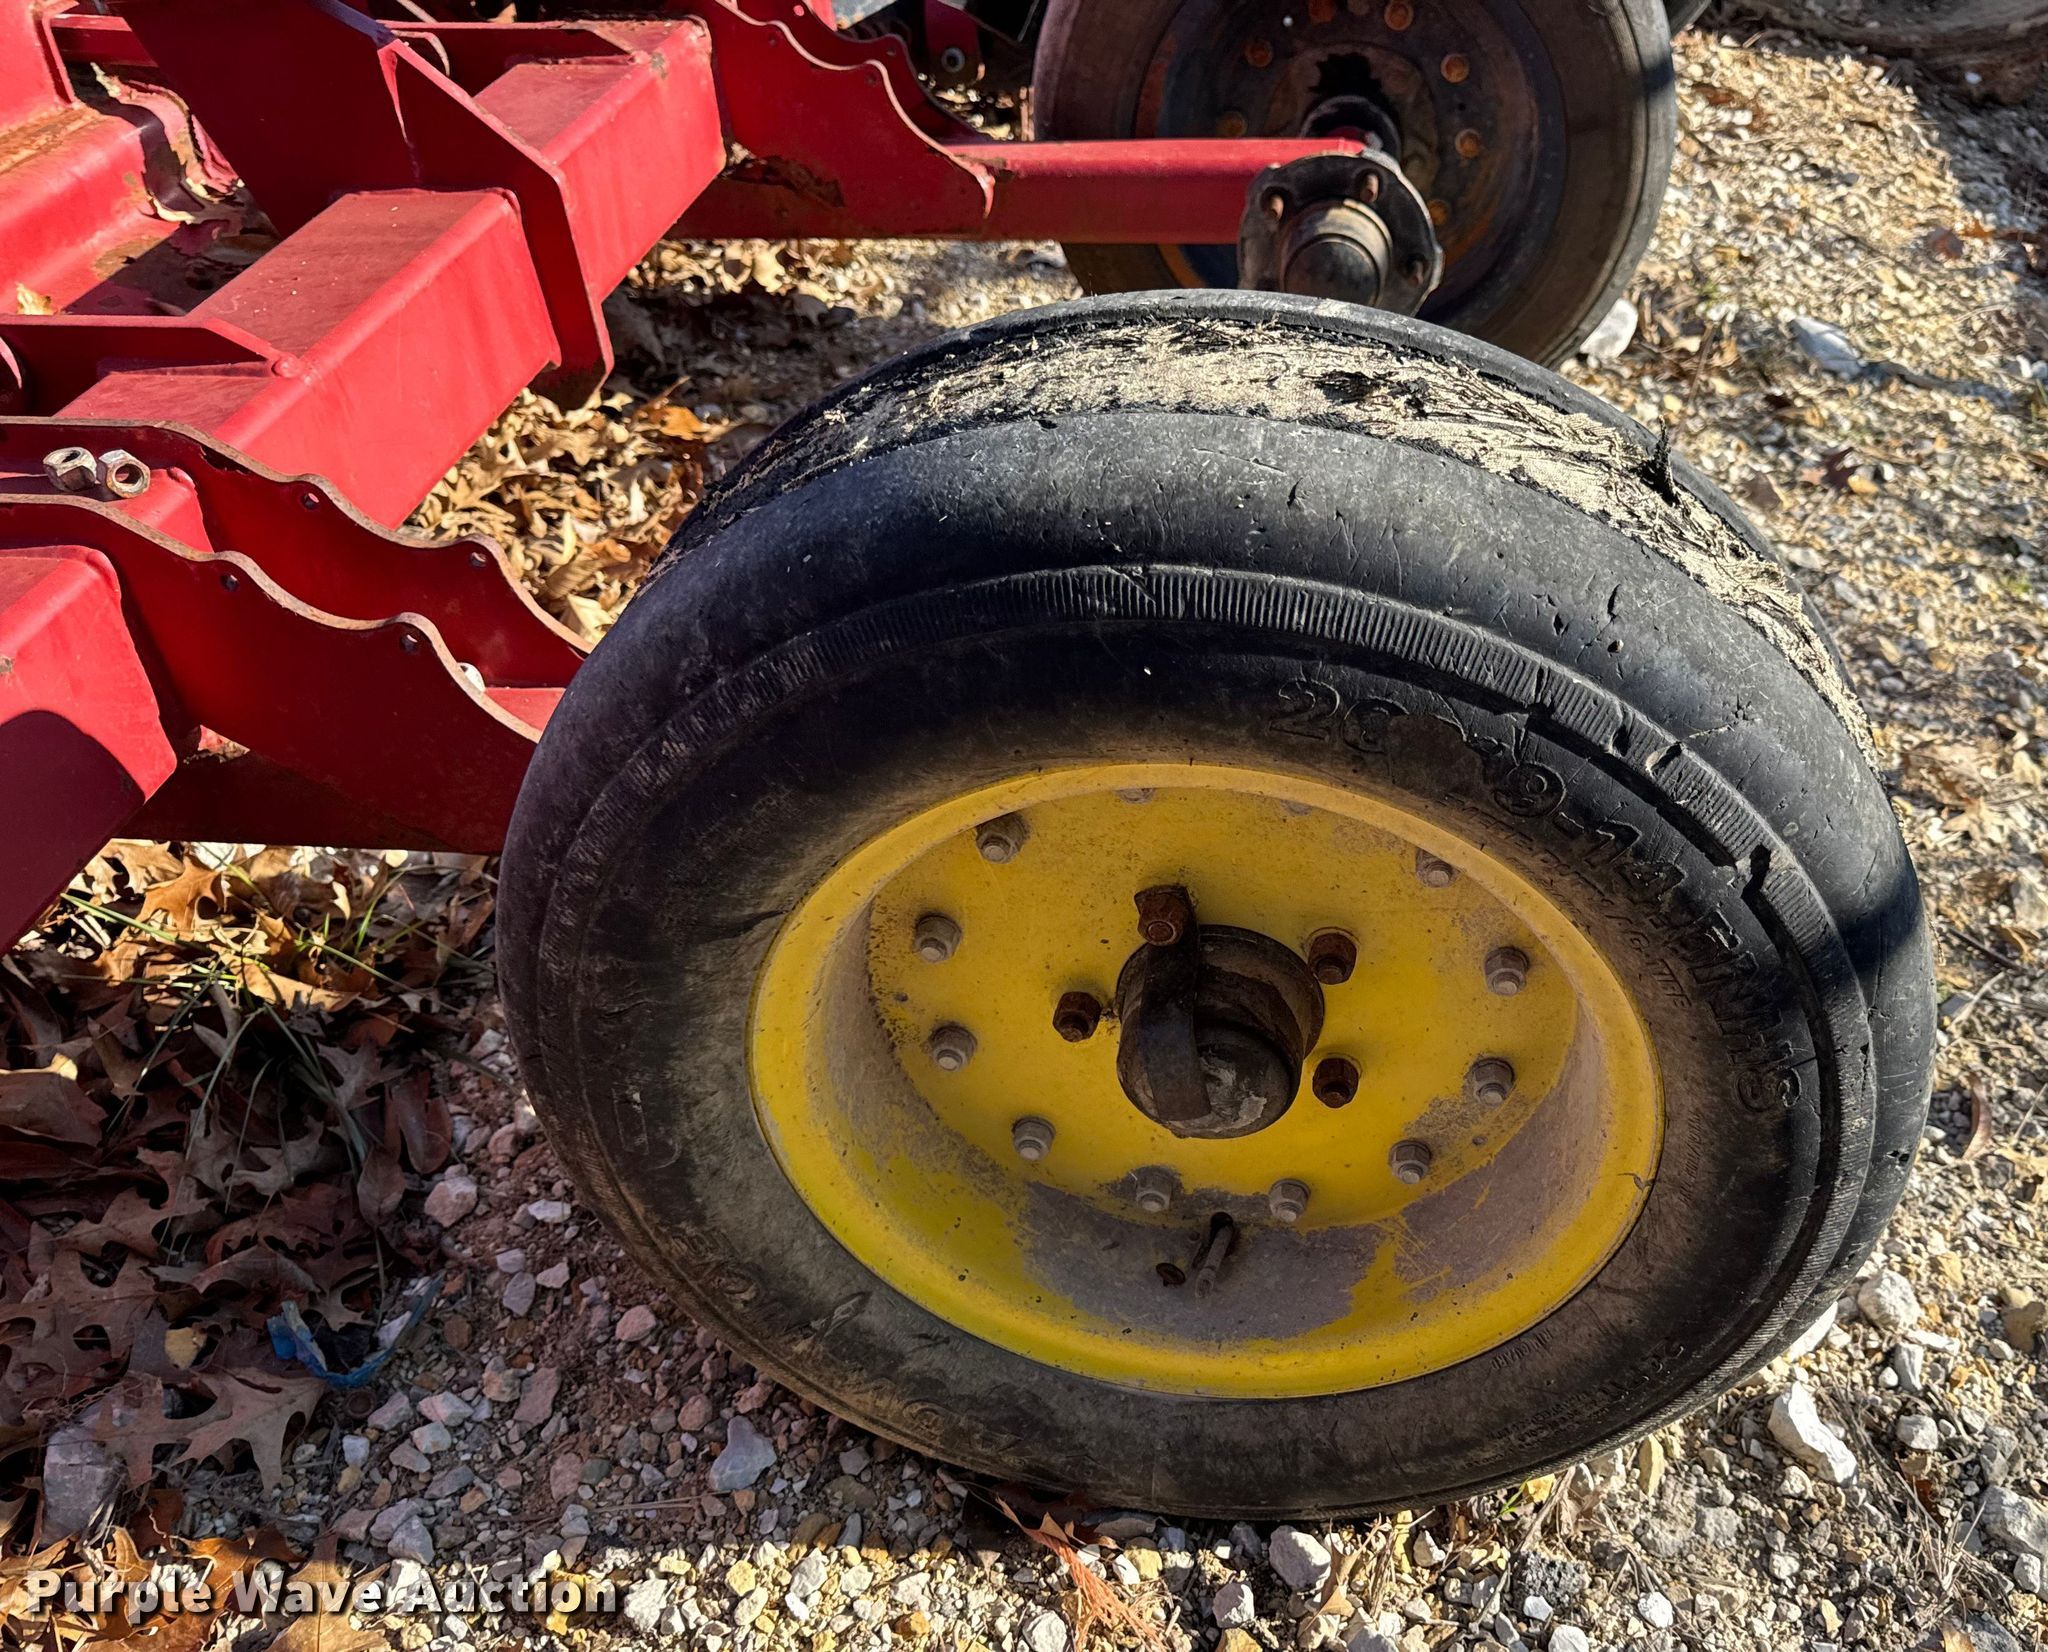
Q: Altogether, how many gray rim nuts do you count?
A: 12